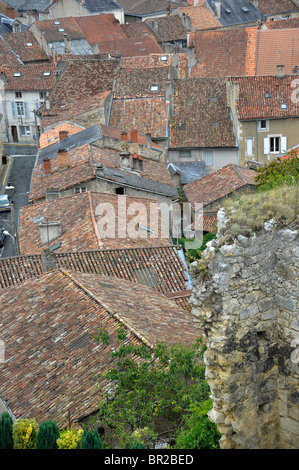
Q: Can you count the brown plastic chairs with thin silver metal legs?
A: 0